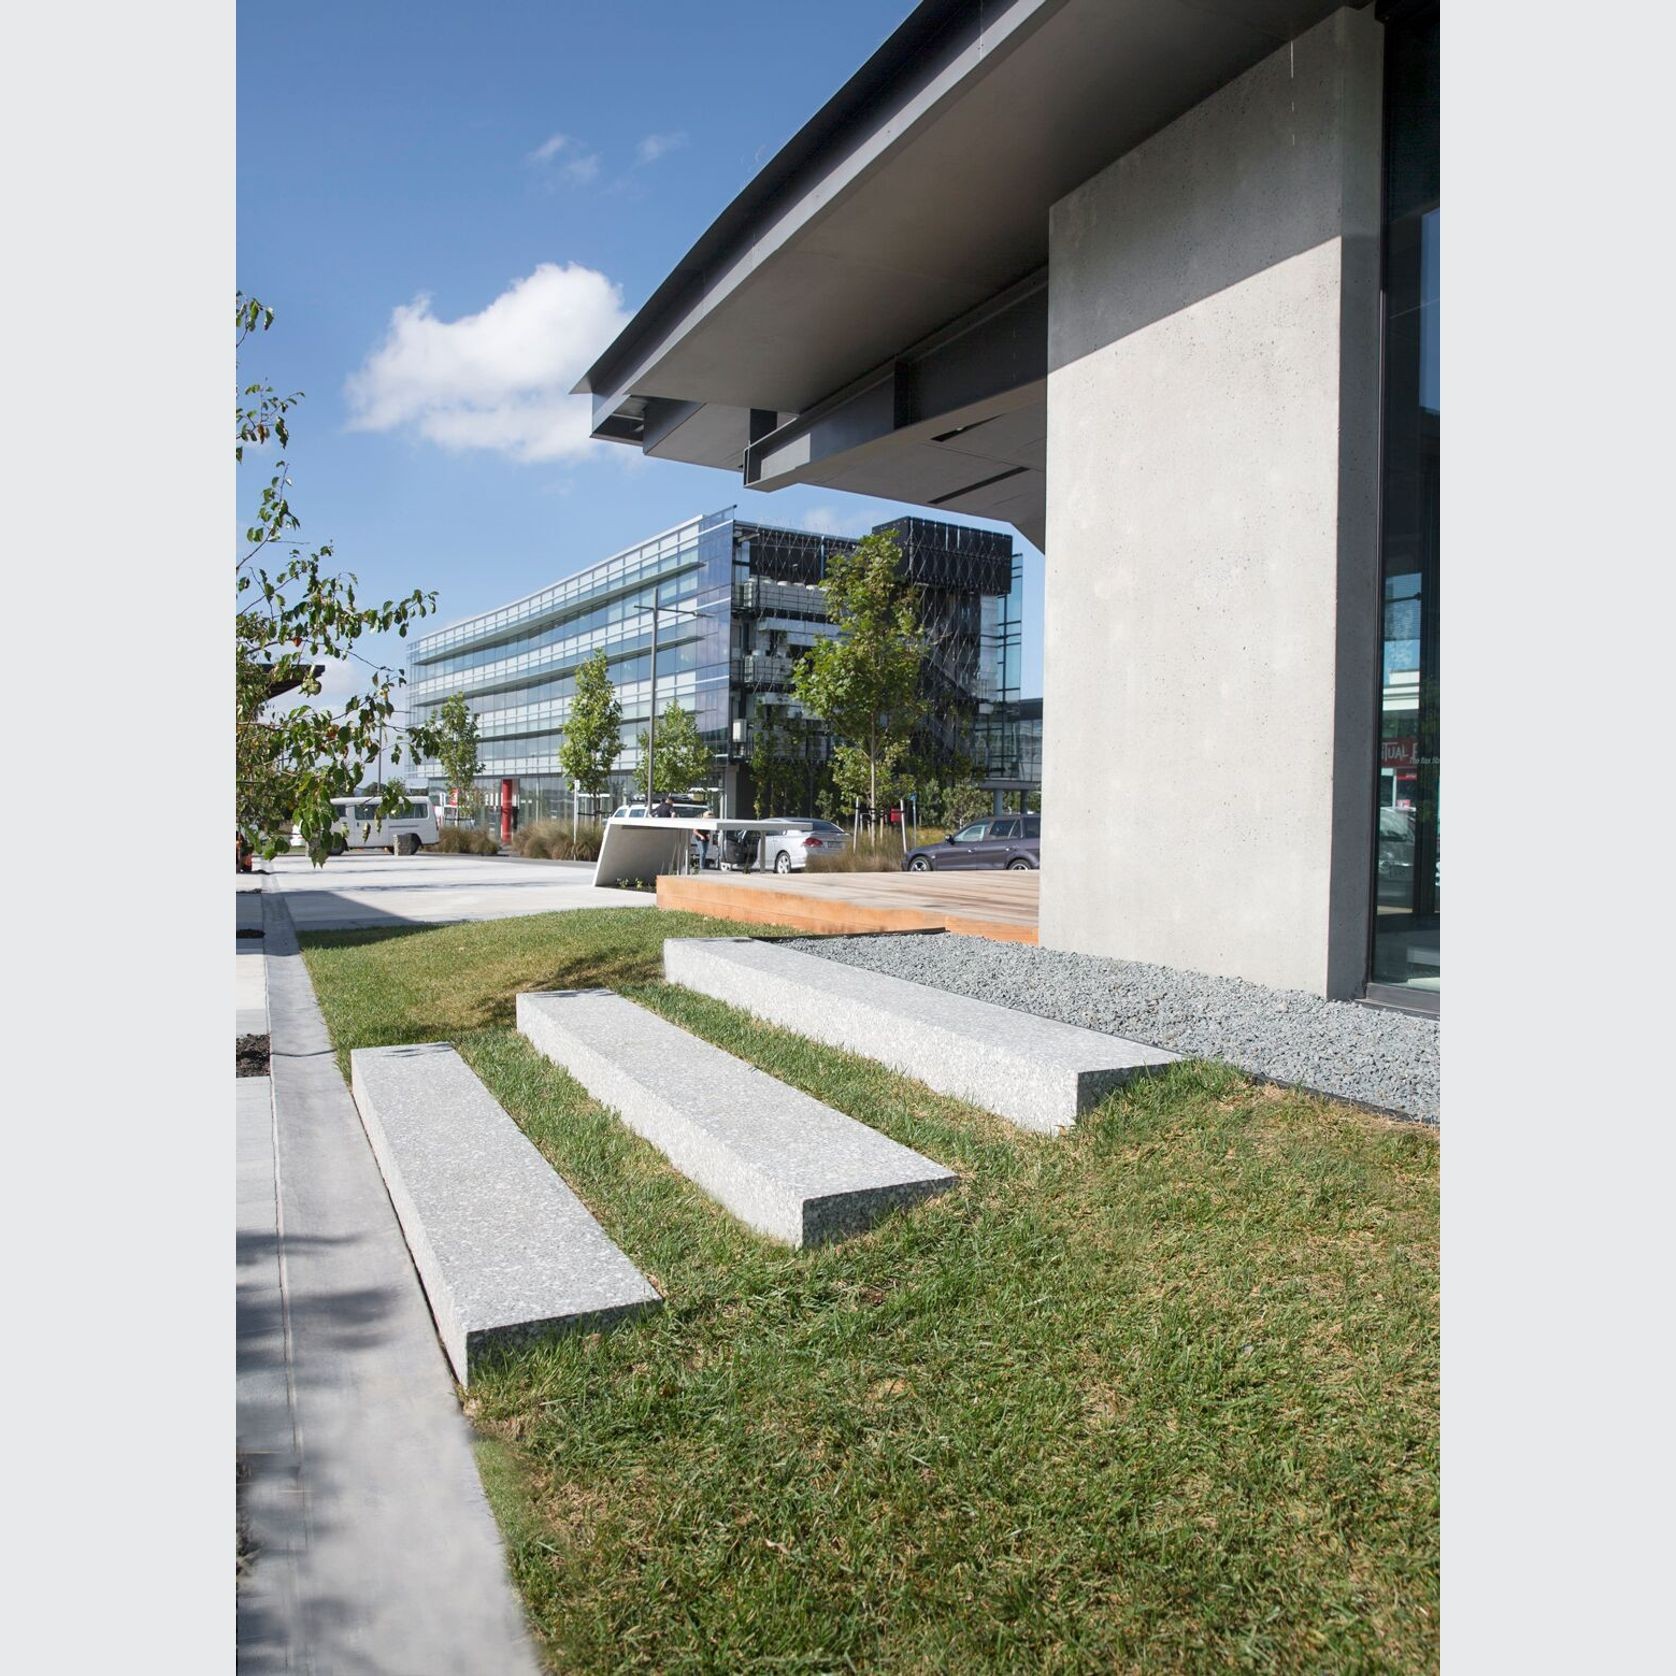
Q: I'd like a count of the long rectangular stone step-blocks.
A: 3